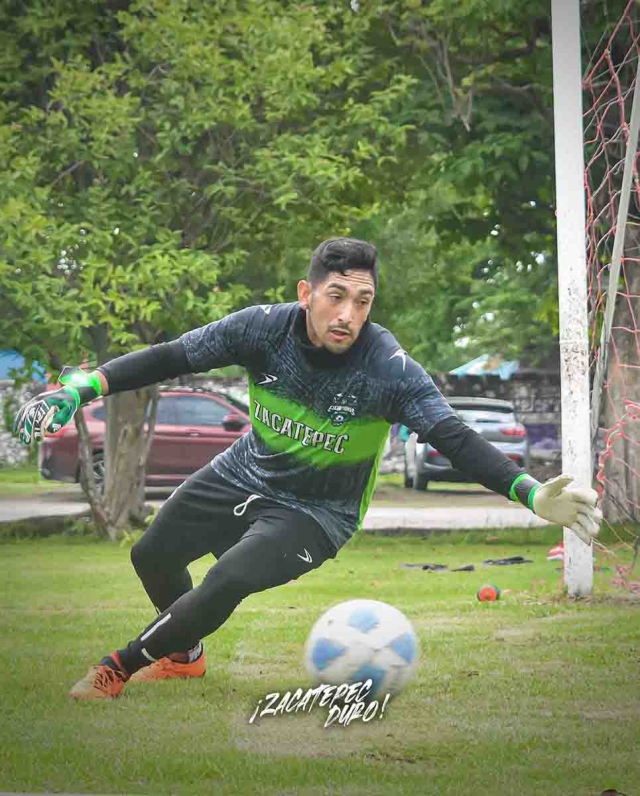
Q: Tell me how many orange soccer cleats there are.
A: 2